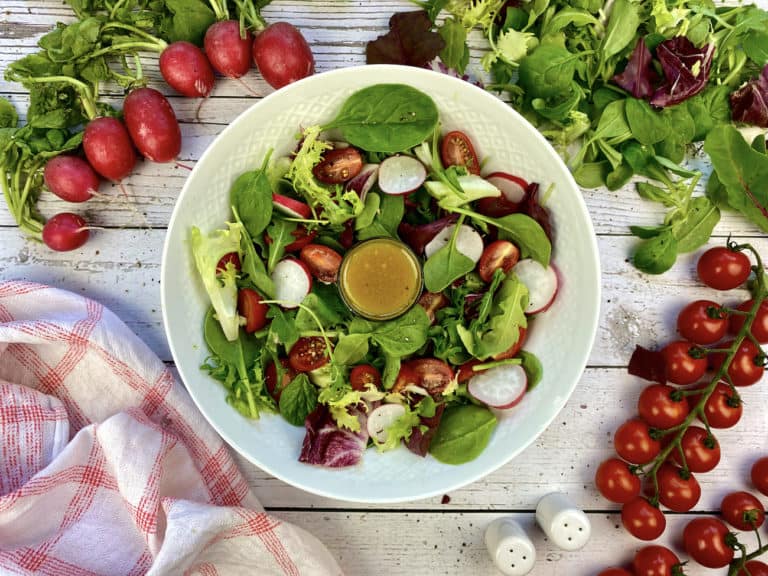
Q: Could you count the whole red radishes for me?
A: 7